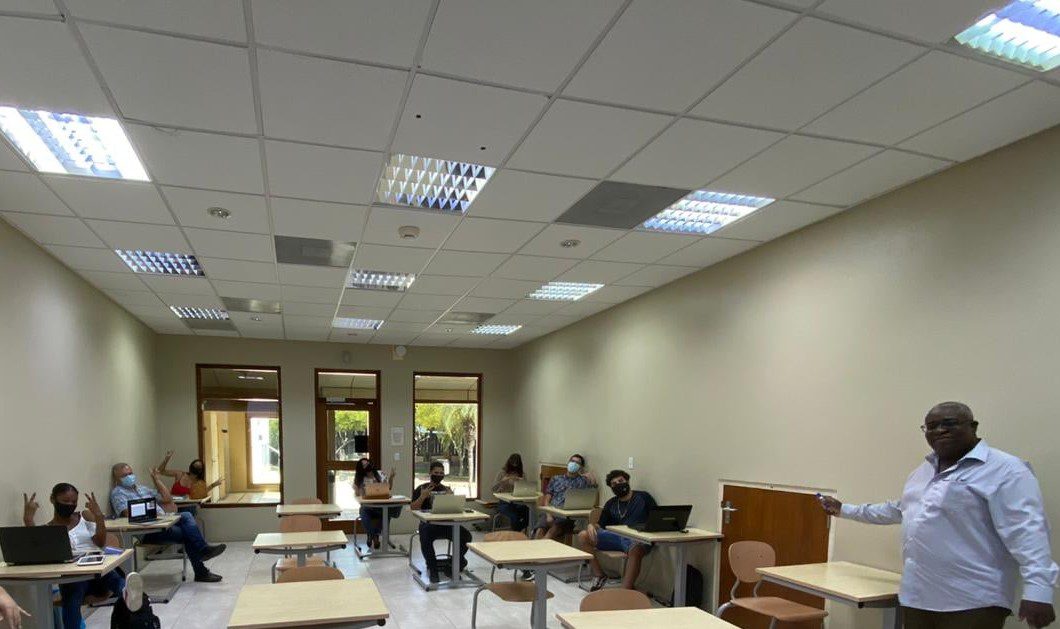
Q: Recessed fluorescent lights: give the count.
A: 10